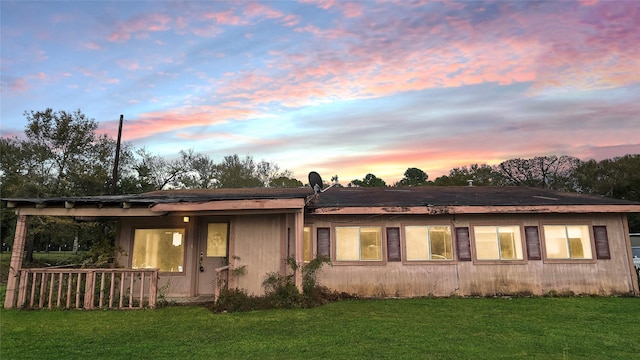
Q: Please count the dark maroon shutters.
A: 5